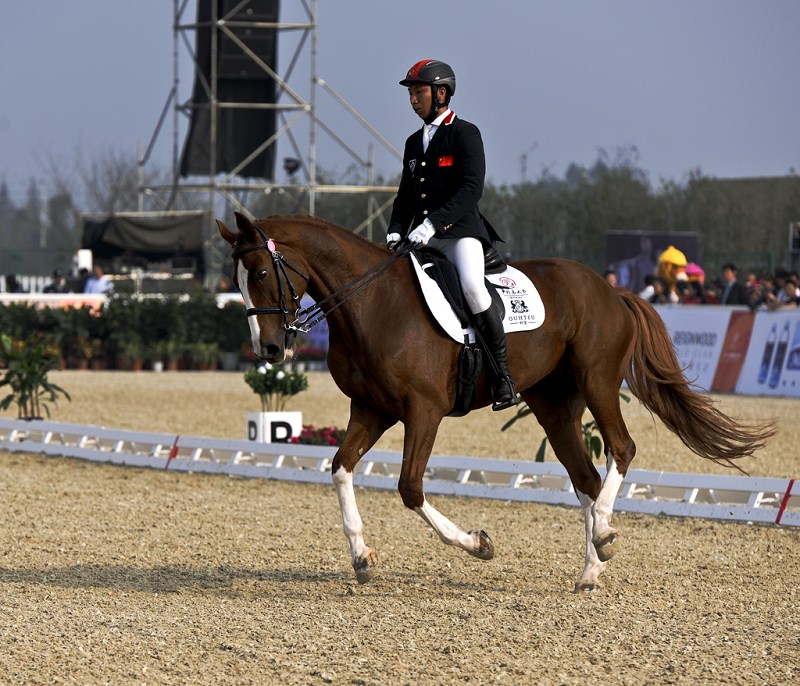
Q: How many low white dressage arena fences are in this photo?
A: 1